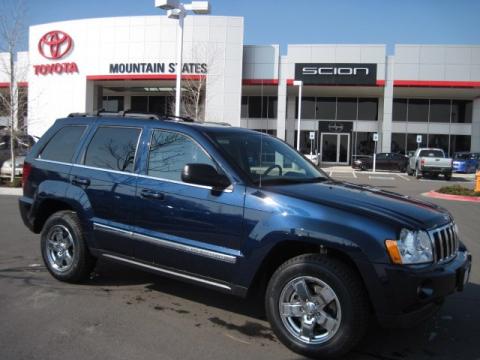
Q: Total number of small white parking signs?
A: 3